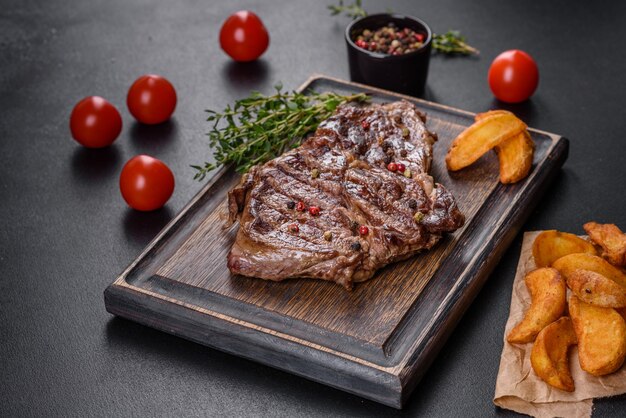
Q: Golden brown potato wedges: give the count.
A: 9